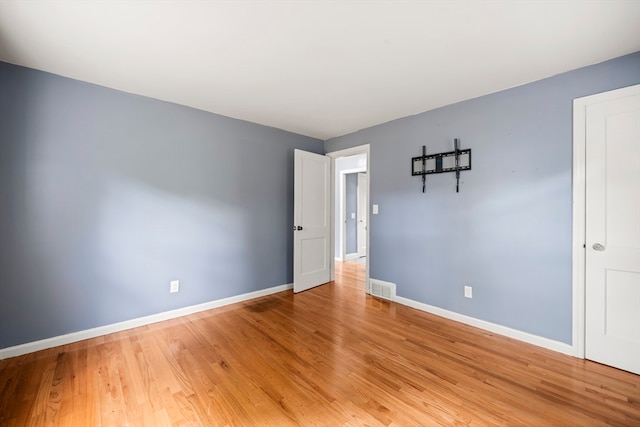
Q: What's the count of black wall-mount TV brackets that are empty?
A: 1